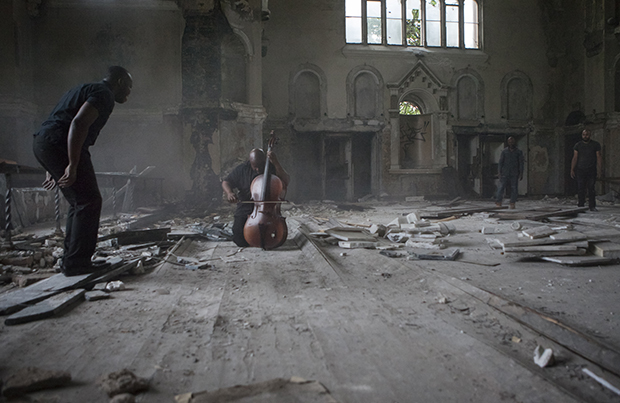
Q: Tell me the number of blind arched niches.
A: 4